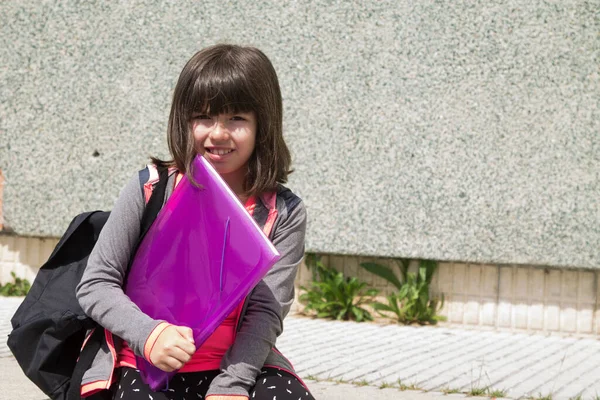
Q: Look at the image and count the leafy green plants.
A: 3